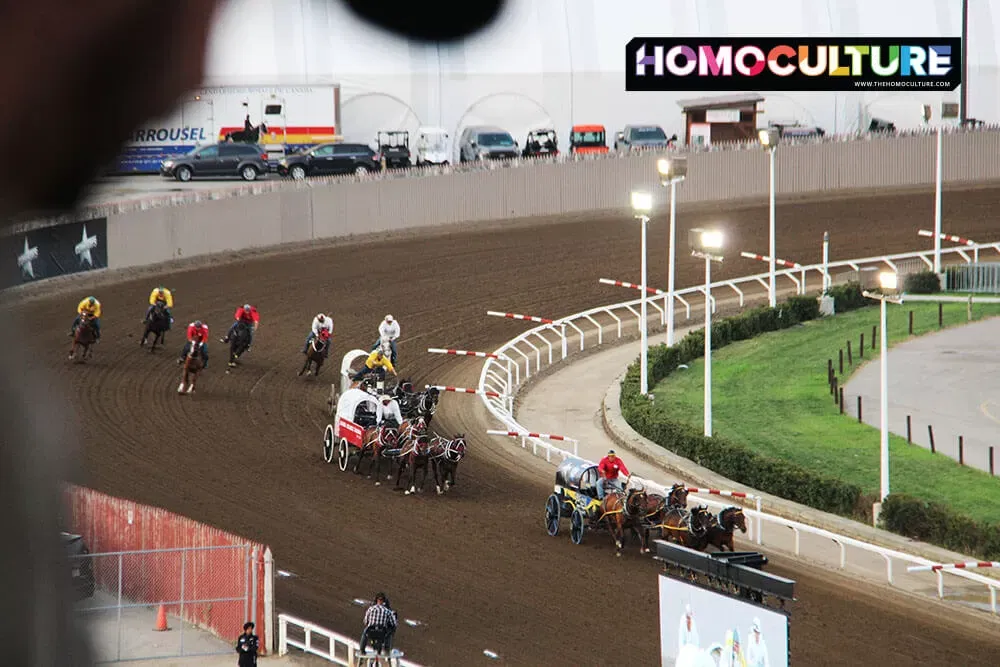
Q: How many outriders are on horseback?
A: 6